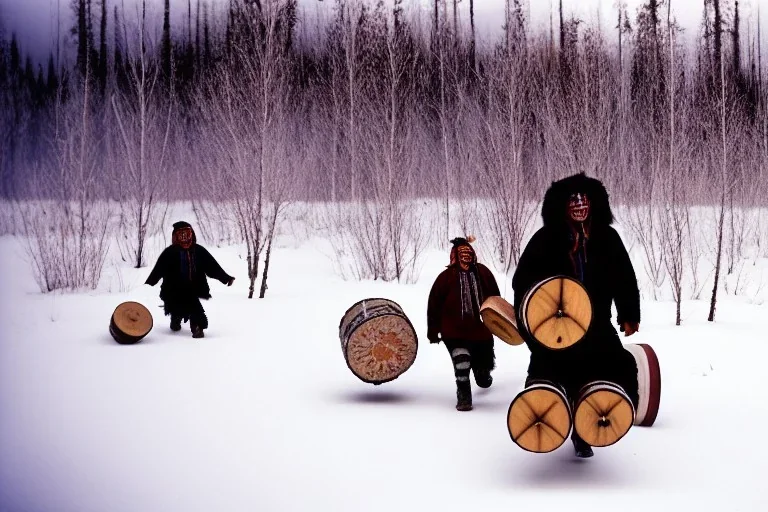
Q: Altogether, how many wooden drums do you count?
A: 7